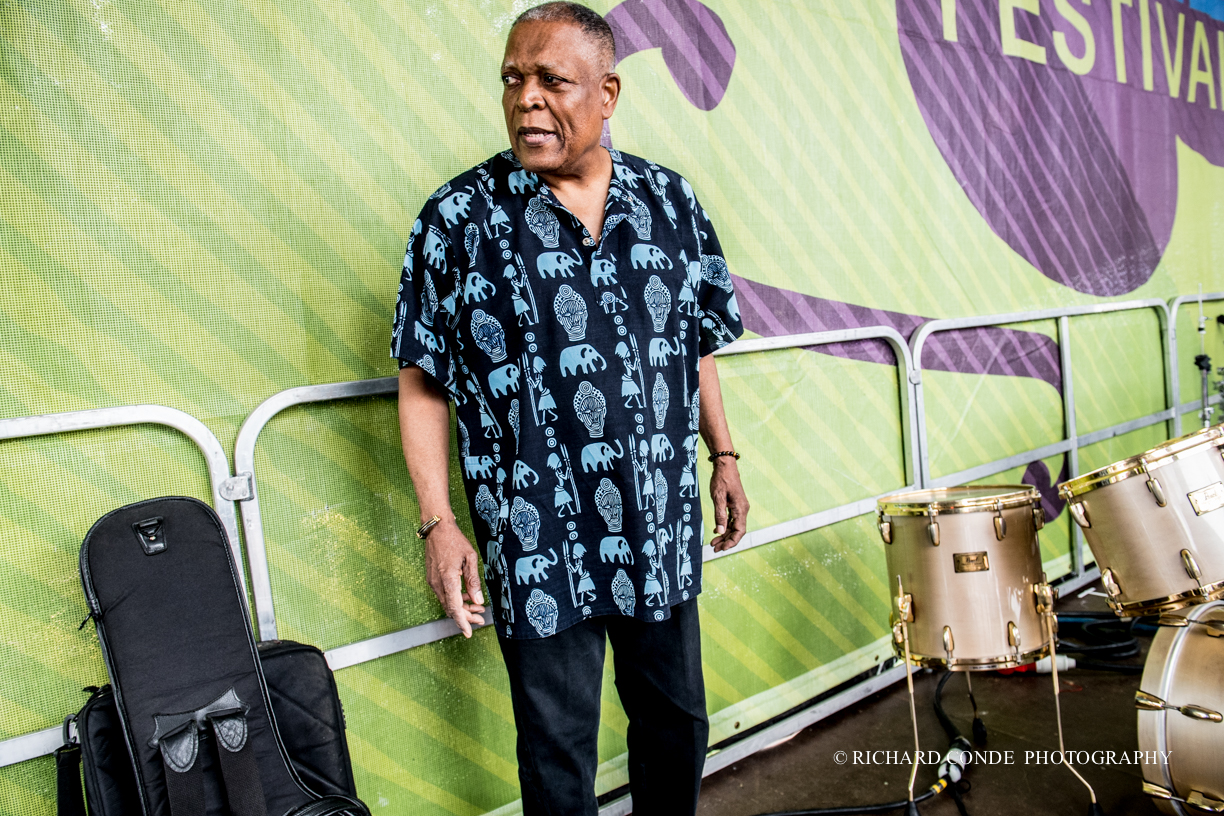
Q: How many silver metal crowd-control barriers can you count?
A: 4